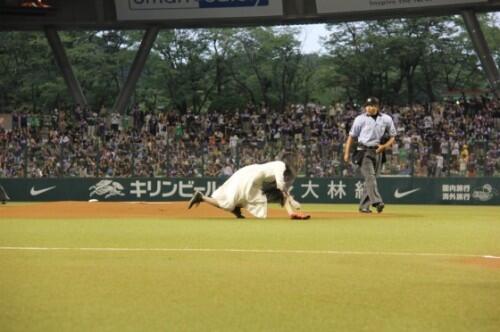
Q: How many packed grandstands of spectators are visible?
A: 1